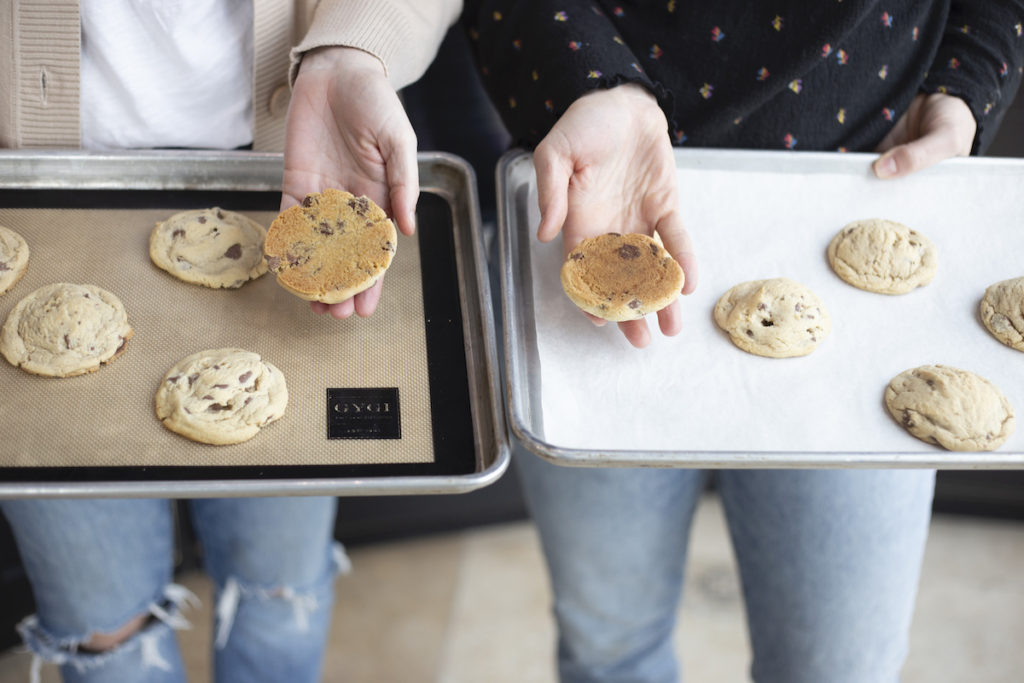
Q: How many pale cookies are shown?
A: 8